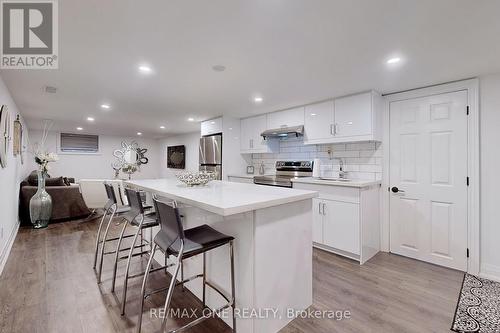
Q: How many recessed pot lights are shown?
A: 9